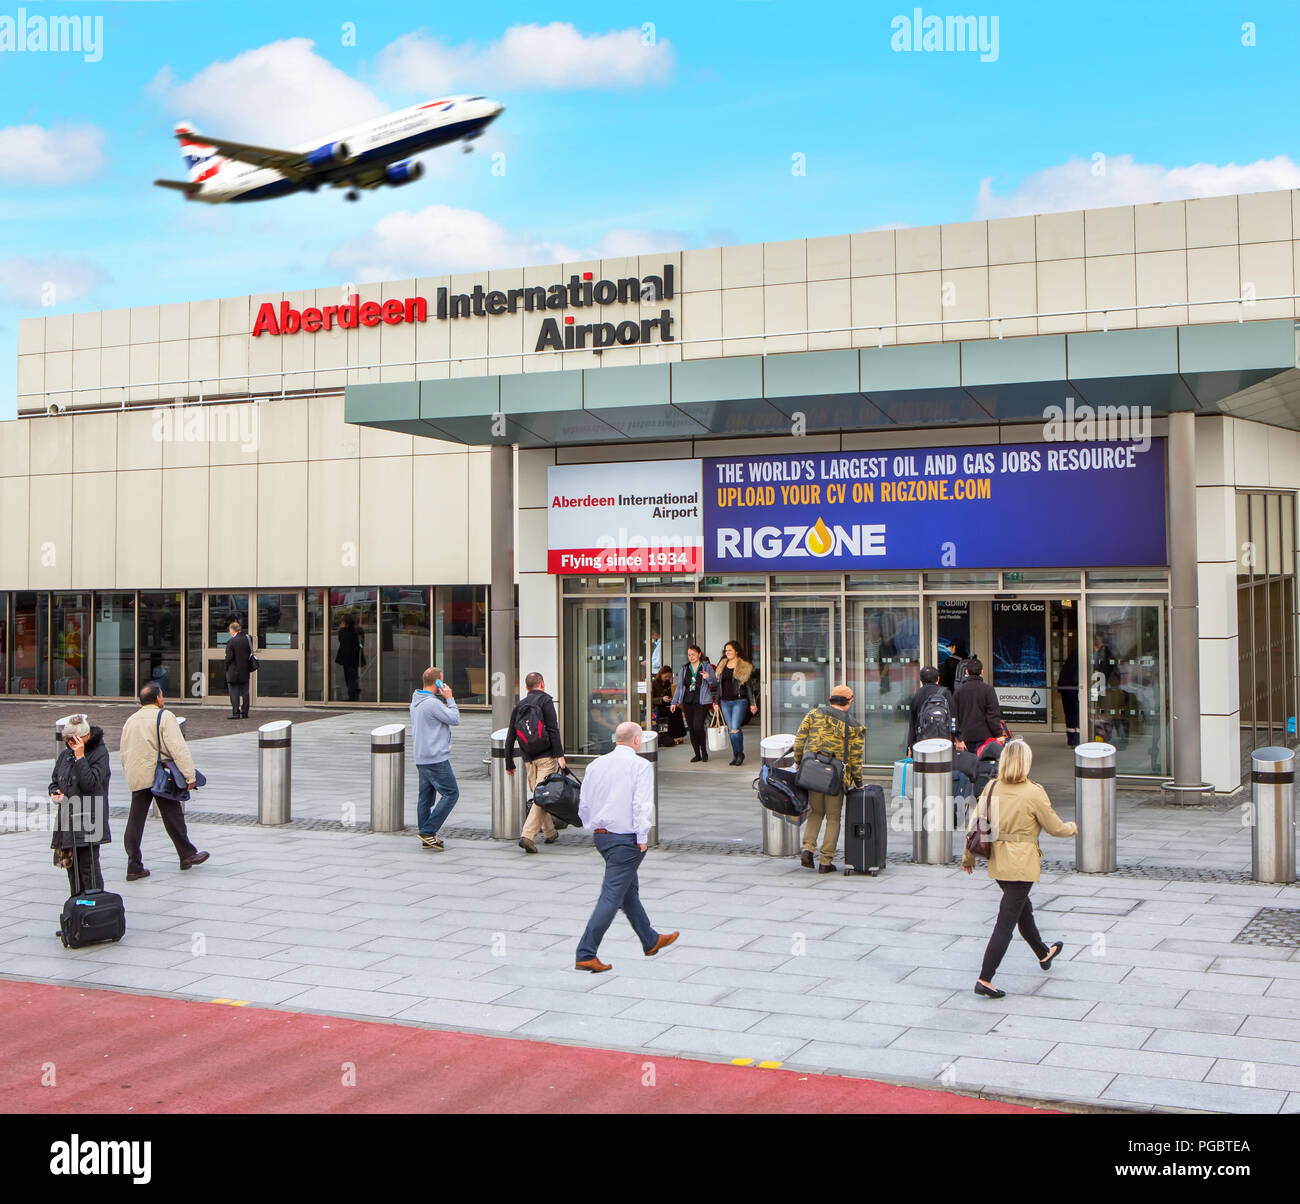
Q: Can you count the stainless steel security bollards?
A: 10